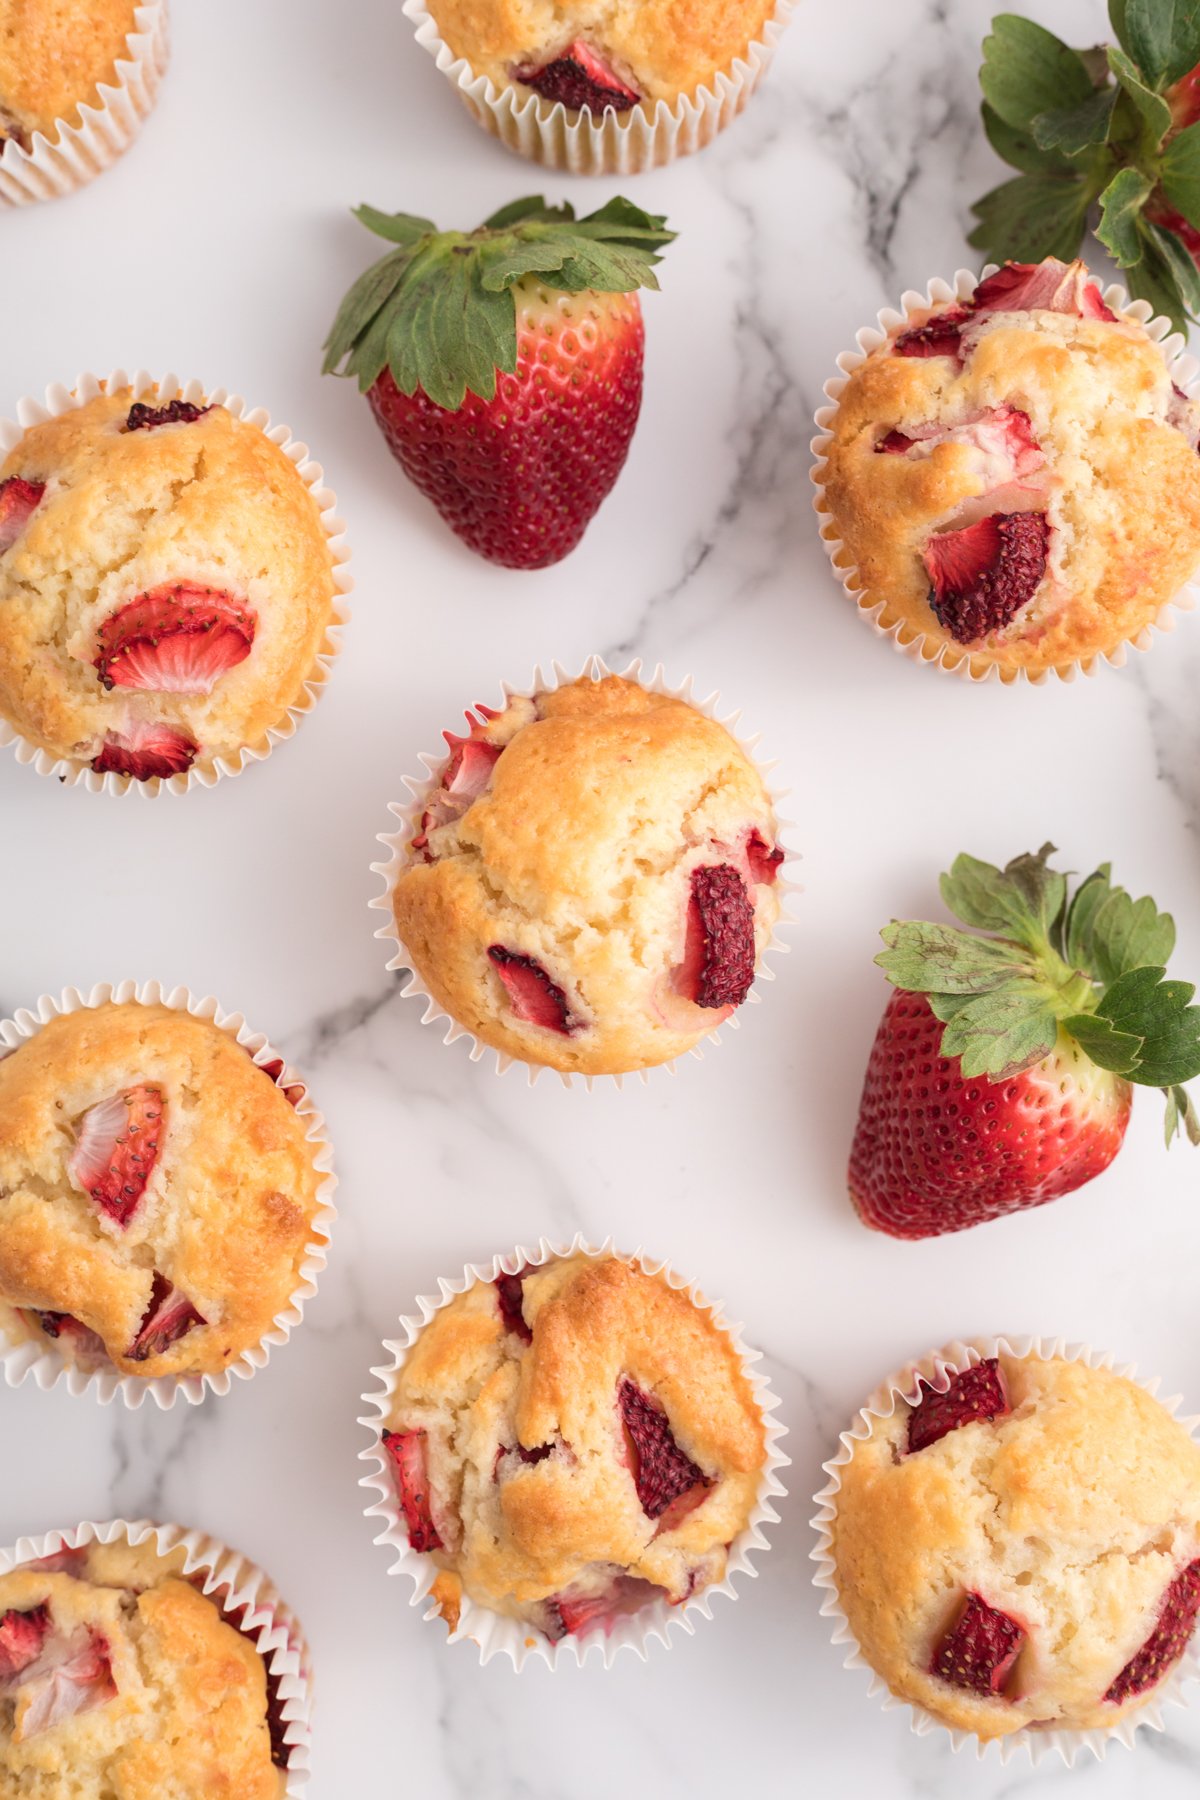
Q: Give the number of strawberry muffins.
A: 9